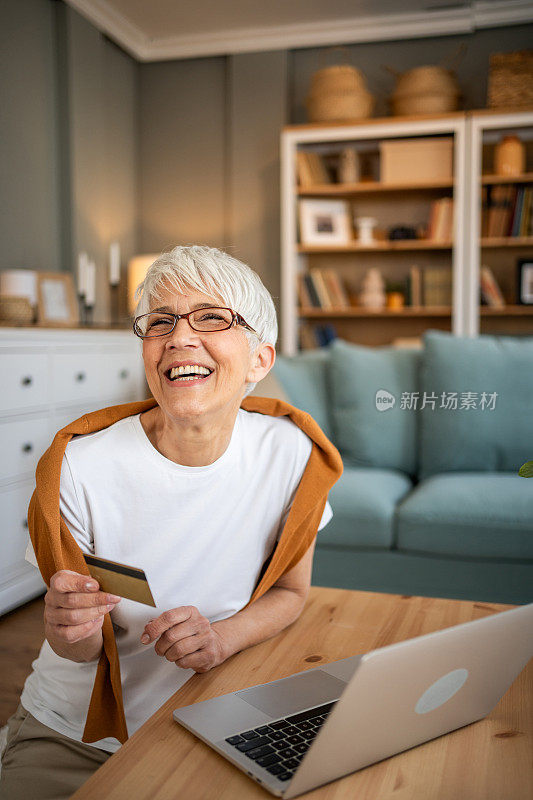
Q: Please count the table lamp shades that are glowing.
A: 1